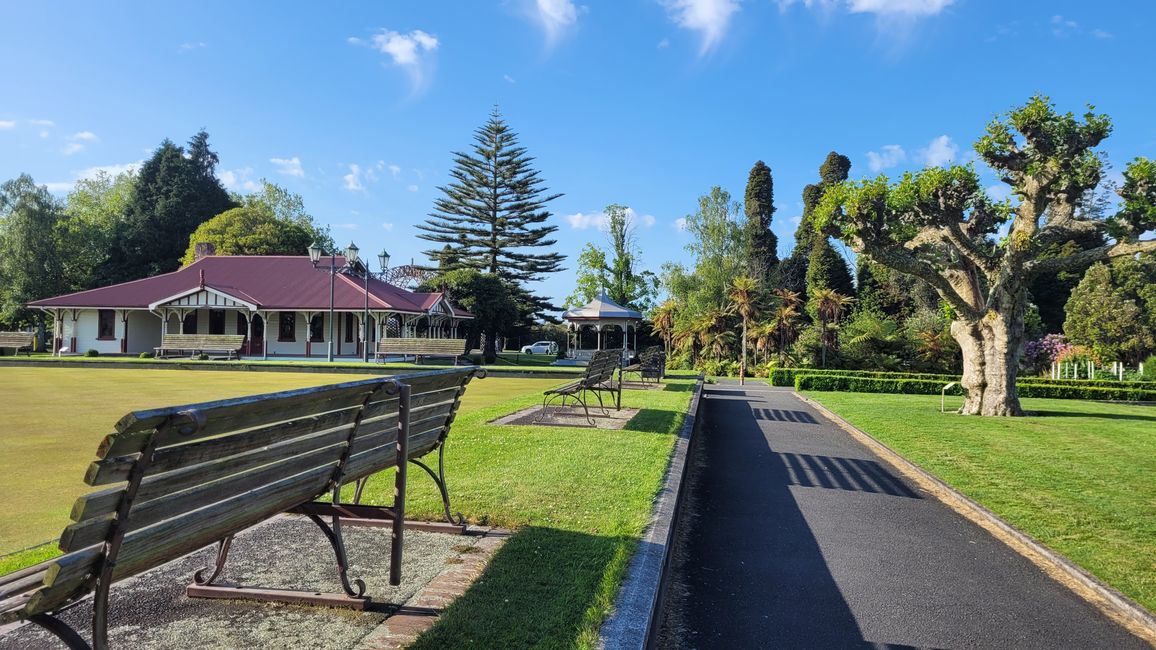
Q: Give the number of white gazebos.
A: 1